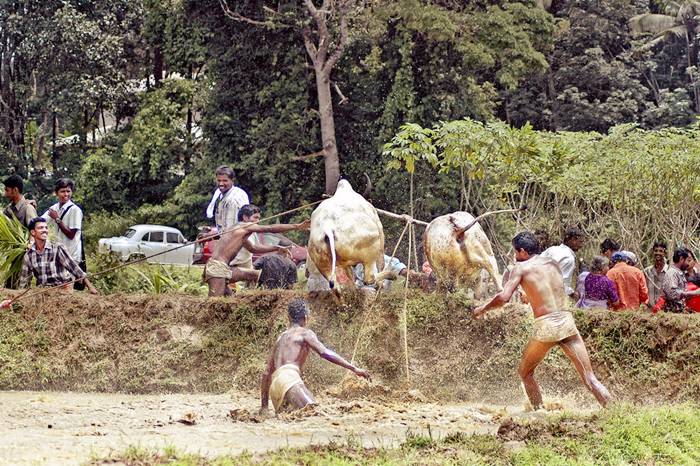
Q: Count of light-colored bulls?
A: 2